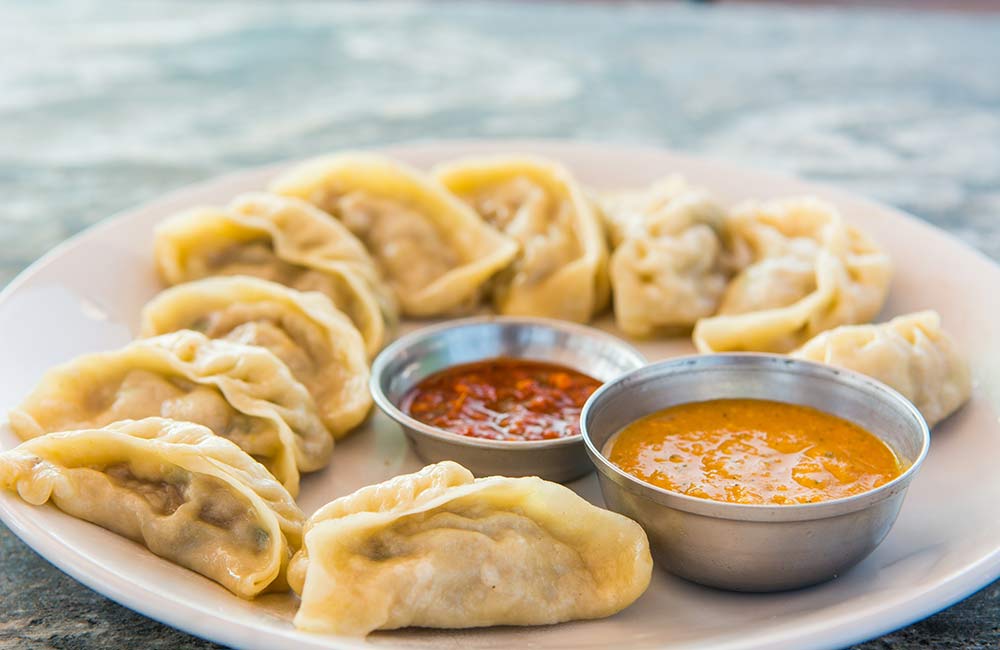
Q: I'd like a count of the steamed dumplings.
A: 10